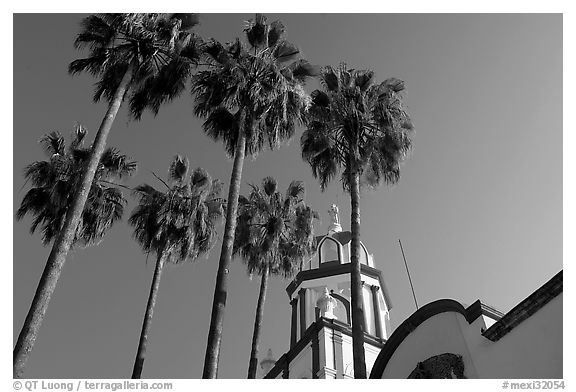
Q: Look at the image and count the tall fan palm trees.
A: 6